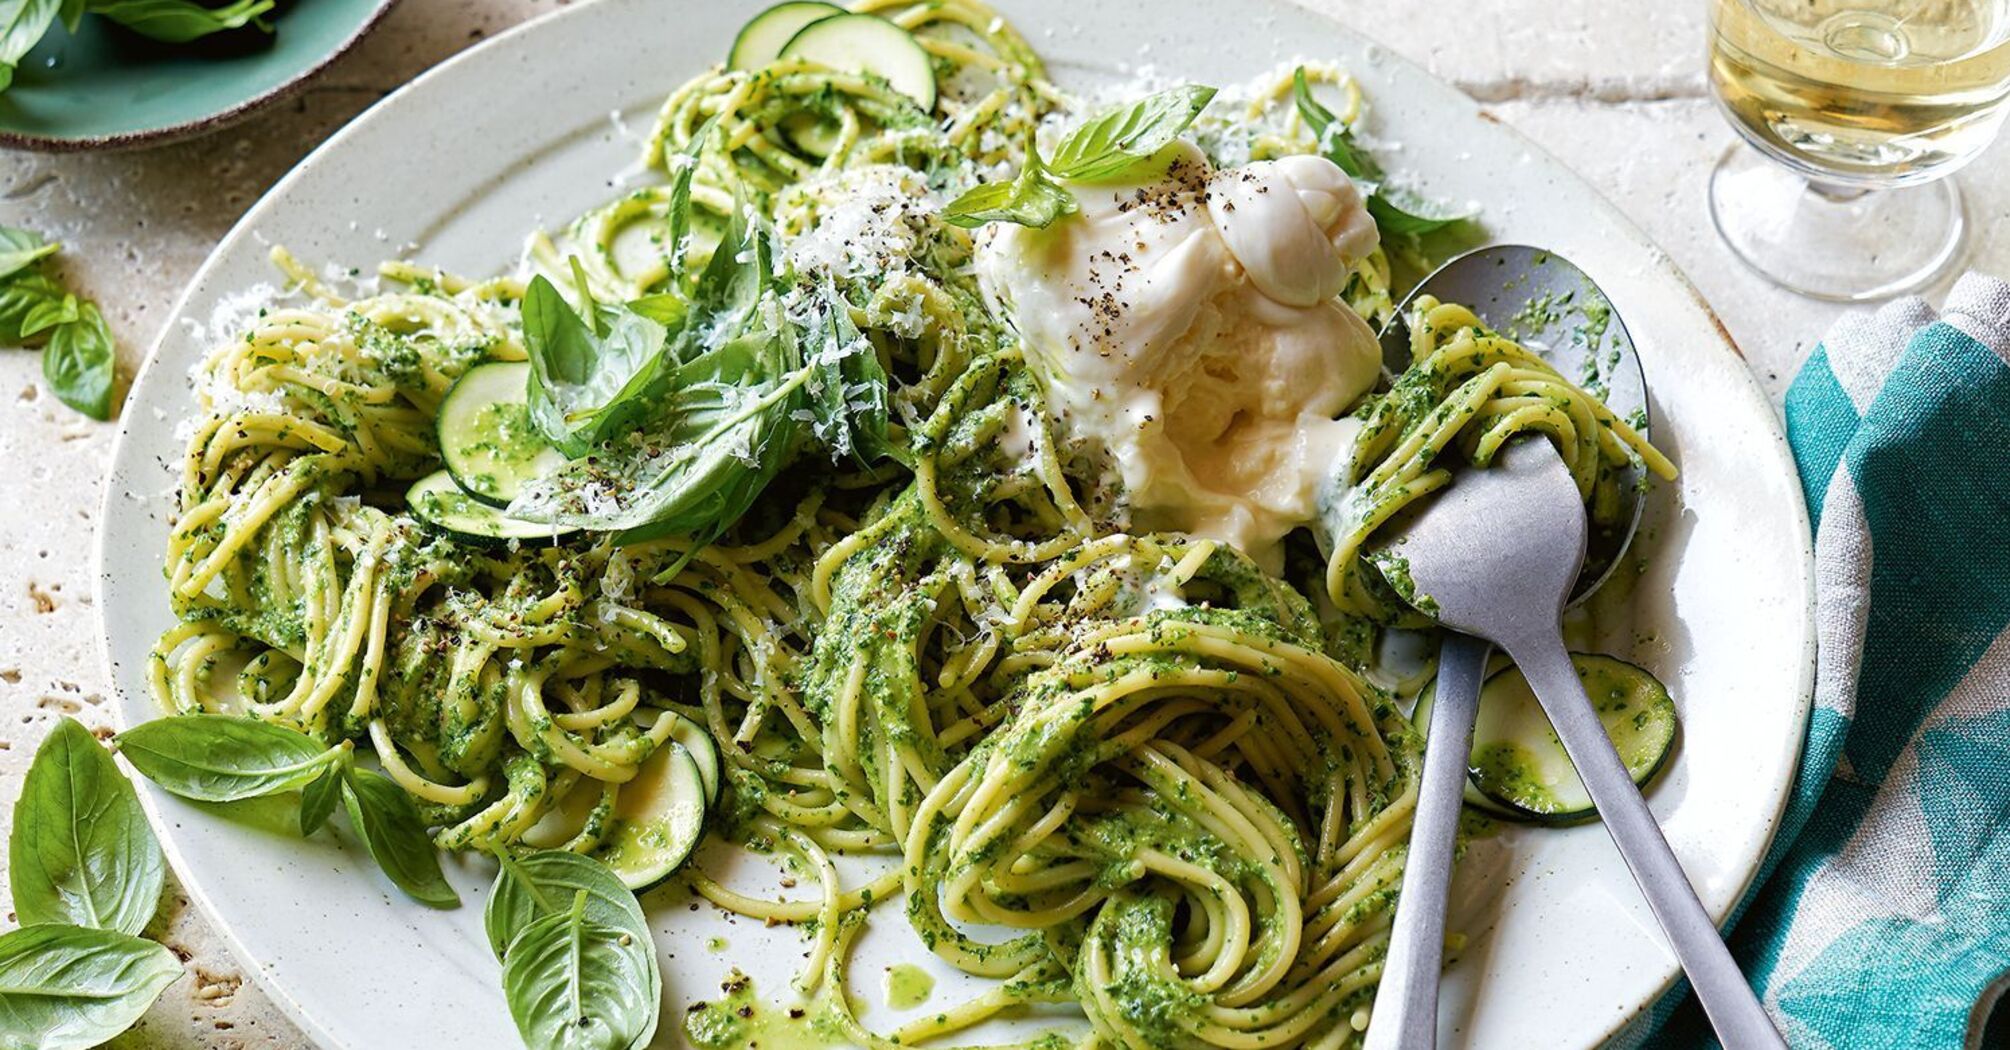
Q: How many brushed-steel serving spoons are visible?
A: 2